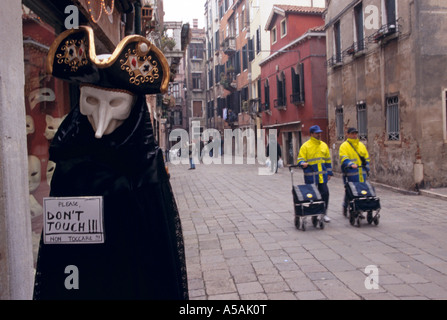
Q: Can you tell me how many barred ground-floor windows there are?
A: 3